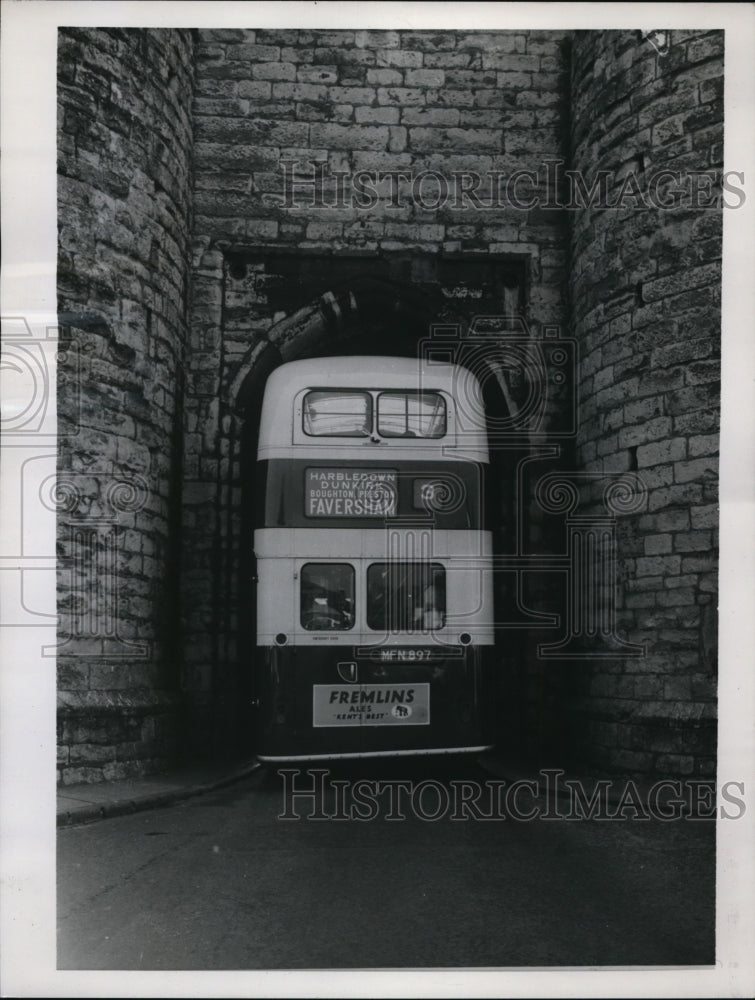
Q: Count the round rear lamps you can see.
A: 2